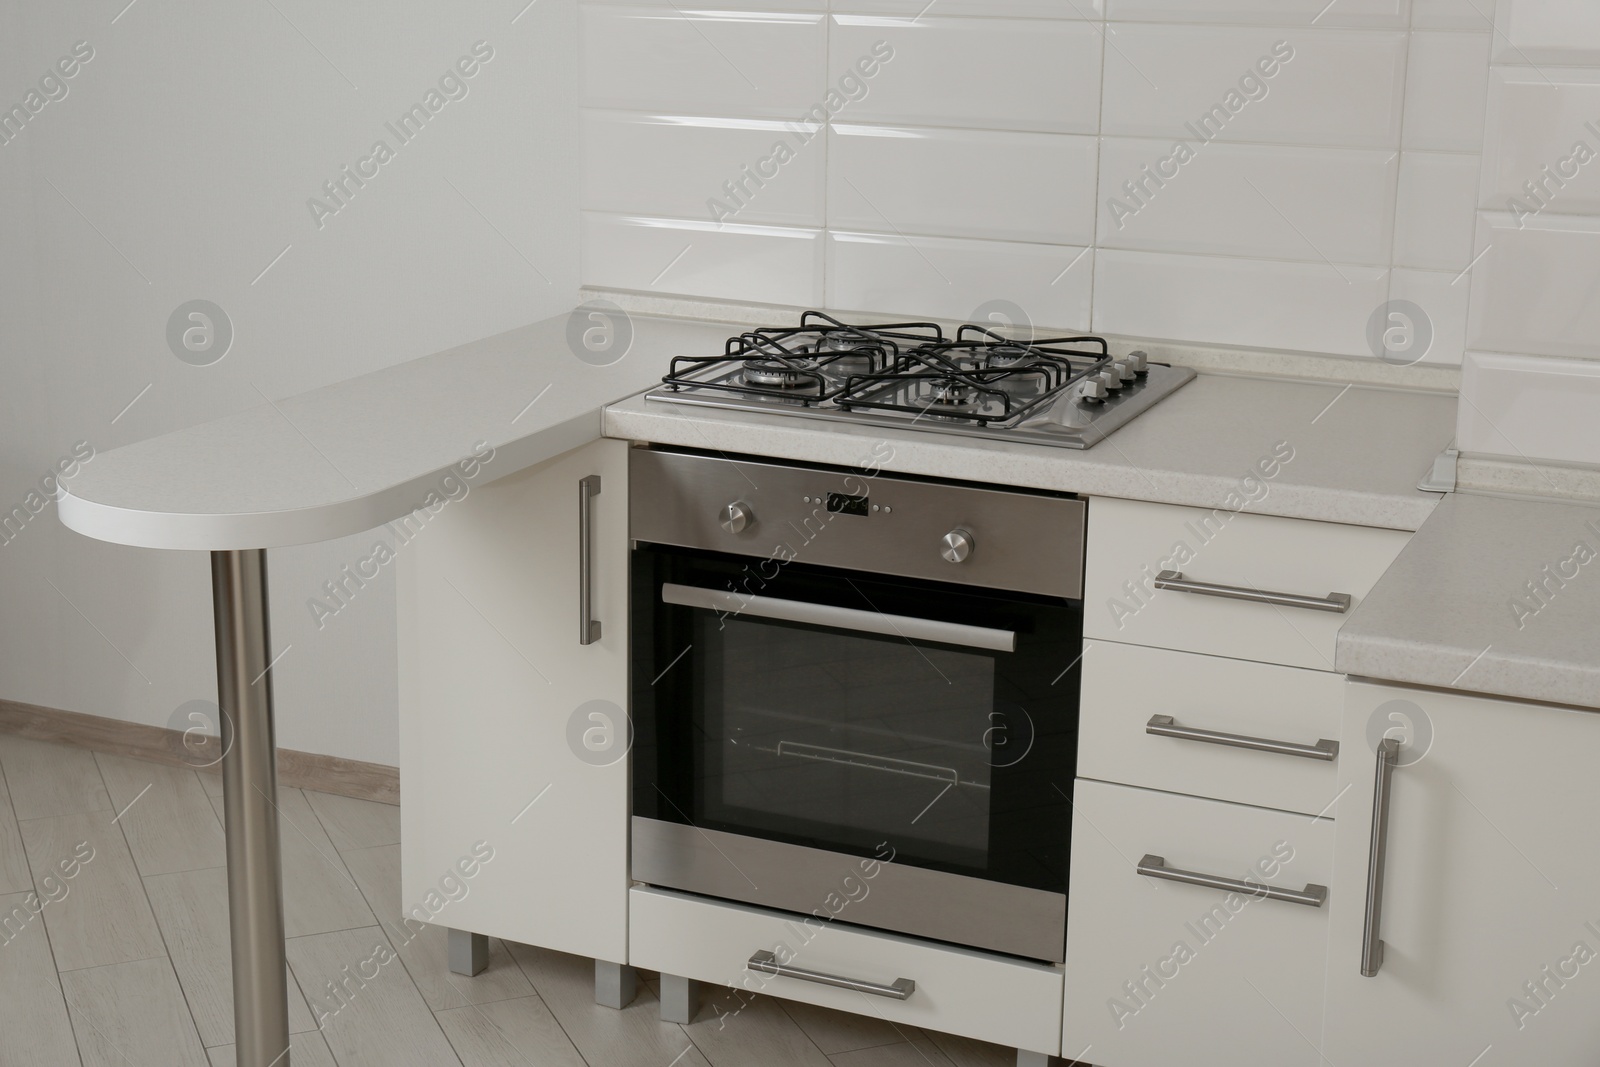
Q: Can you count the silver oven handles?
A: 1